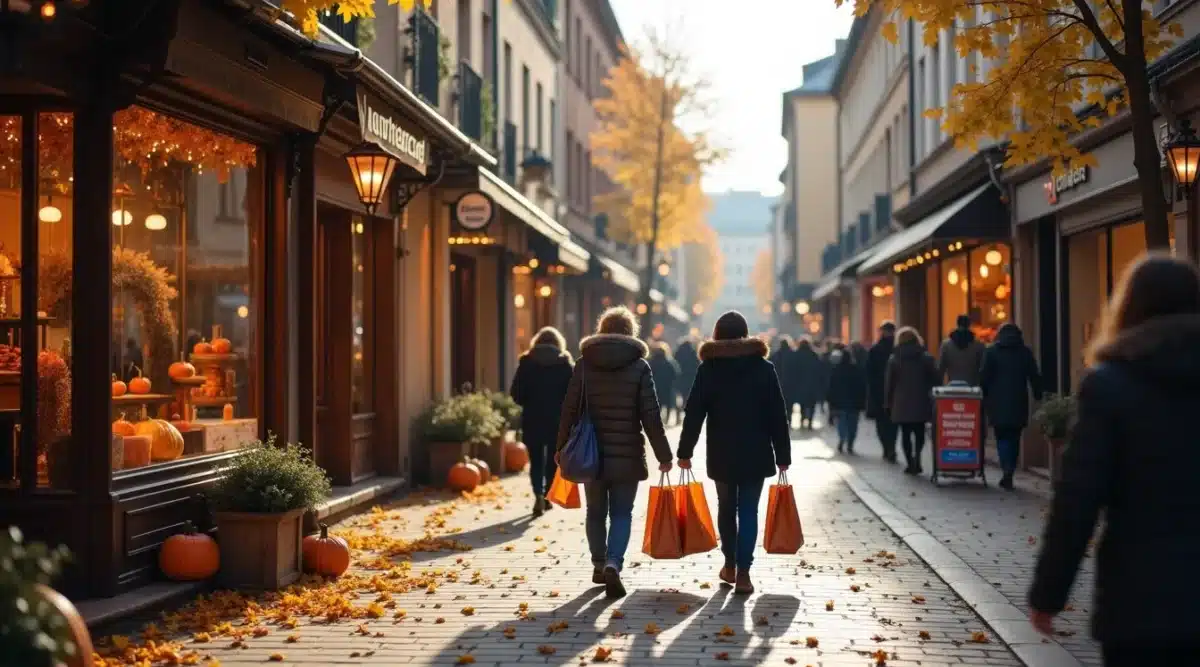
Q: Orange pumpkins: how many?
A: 12